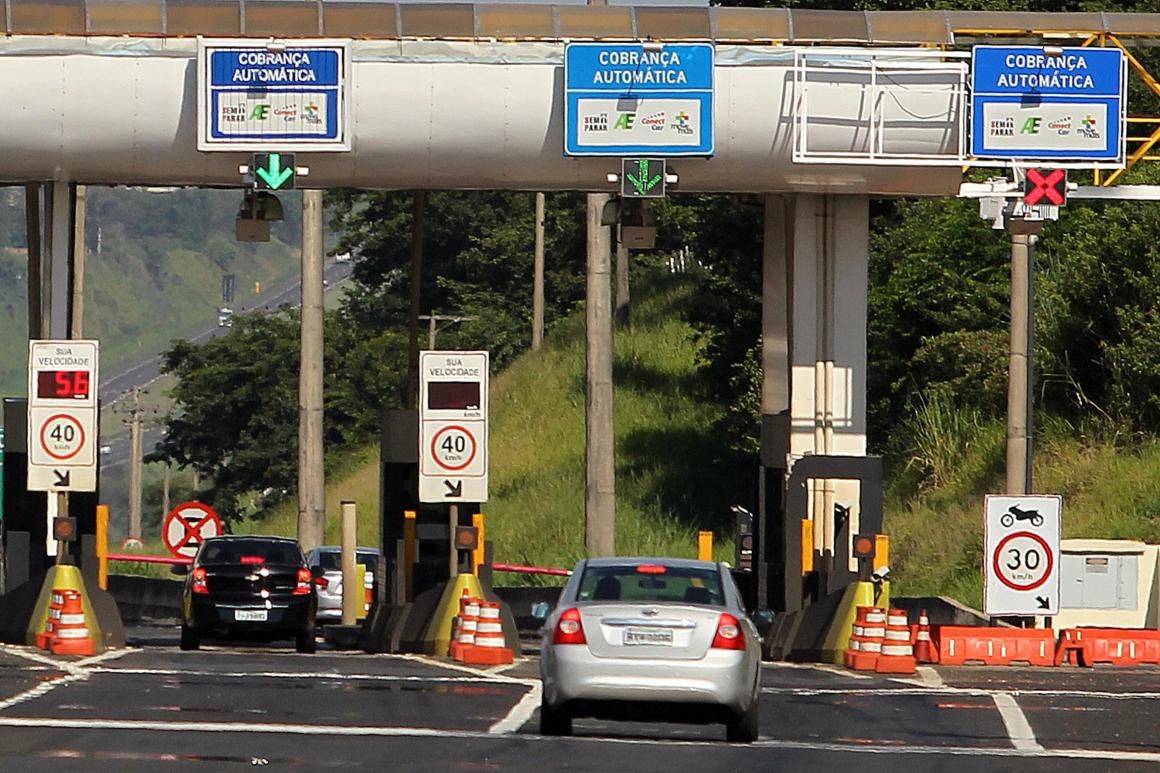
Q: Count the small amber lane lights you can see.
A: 3